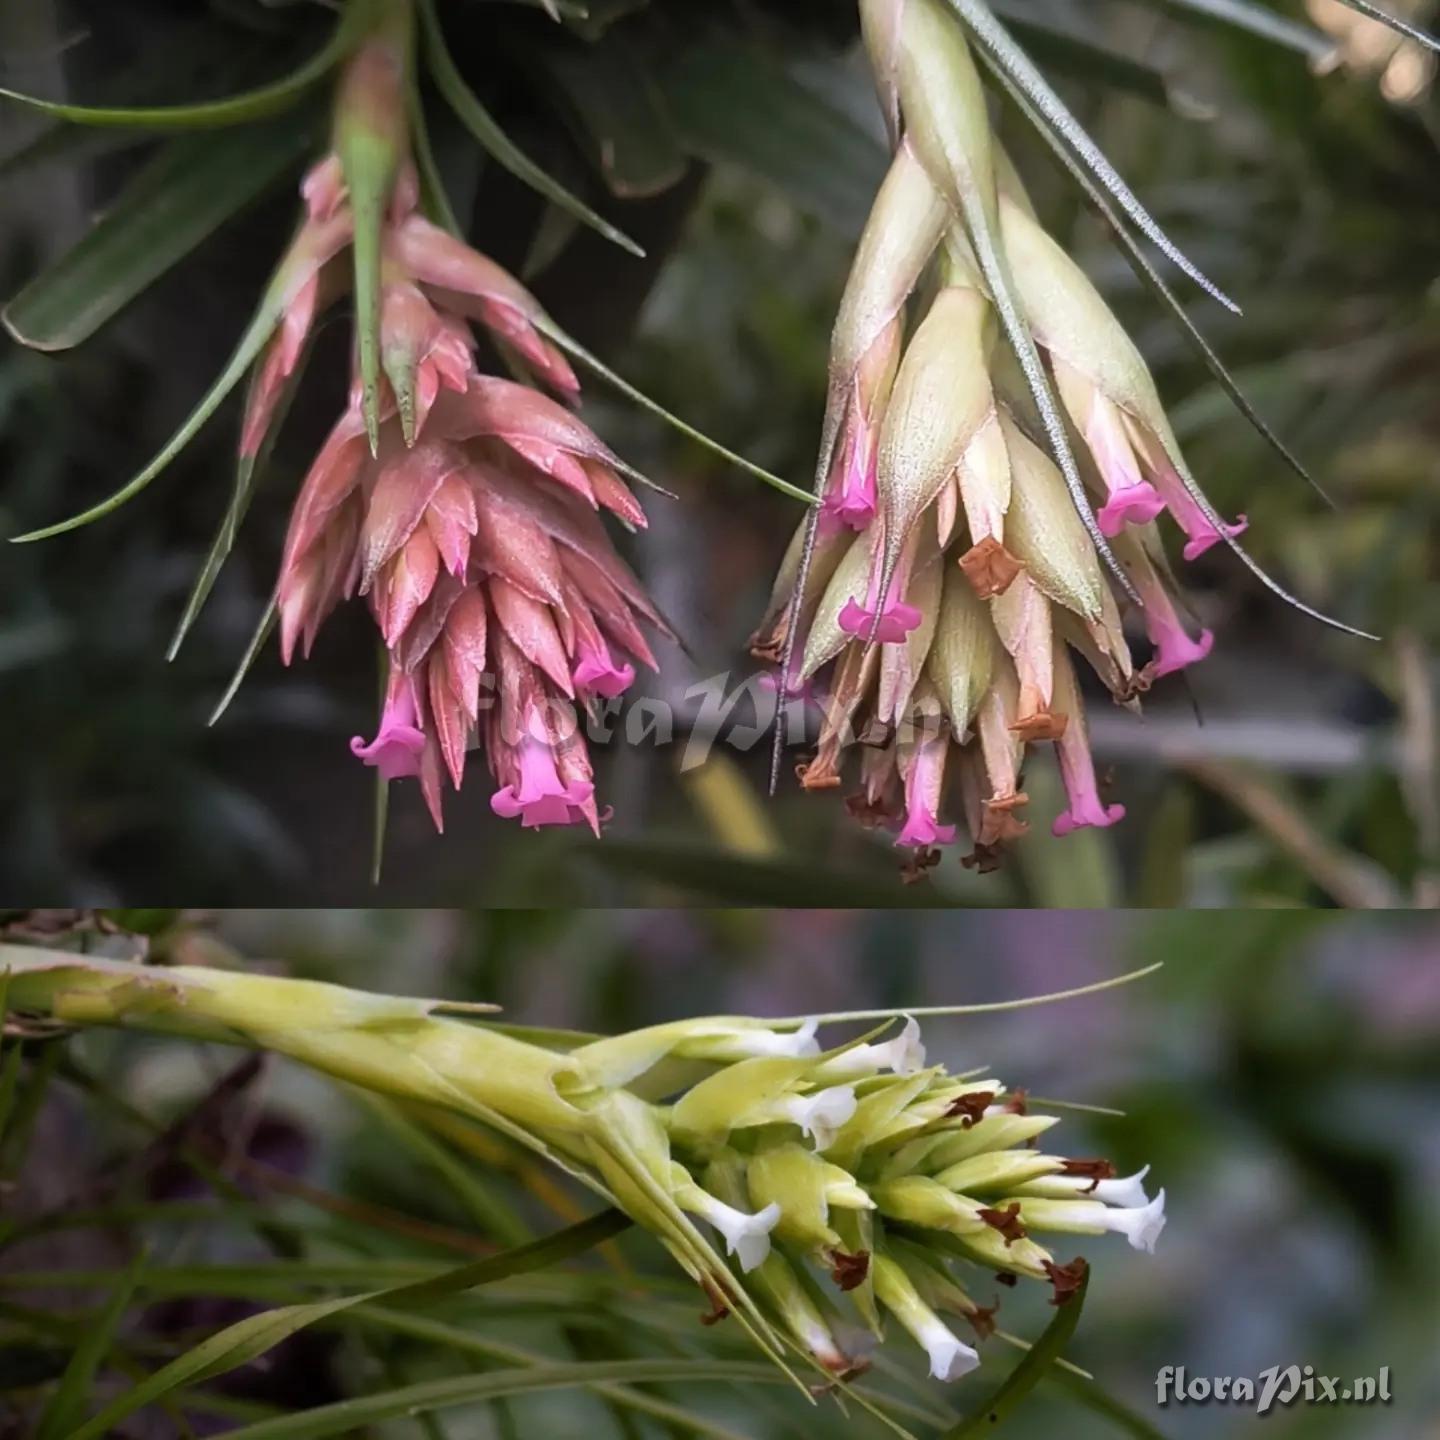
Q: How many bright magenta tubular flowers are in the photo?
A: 11